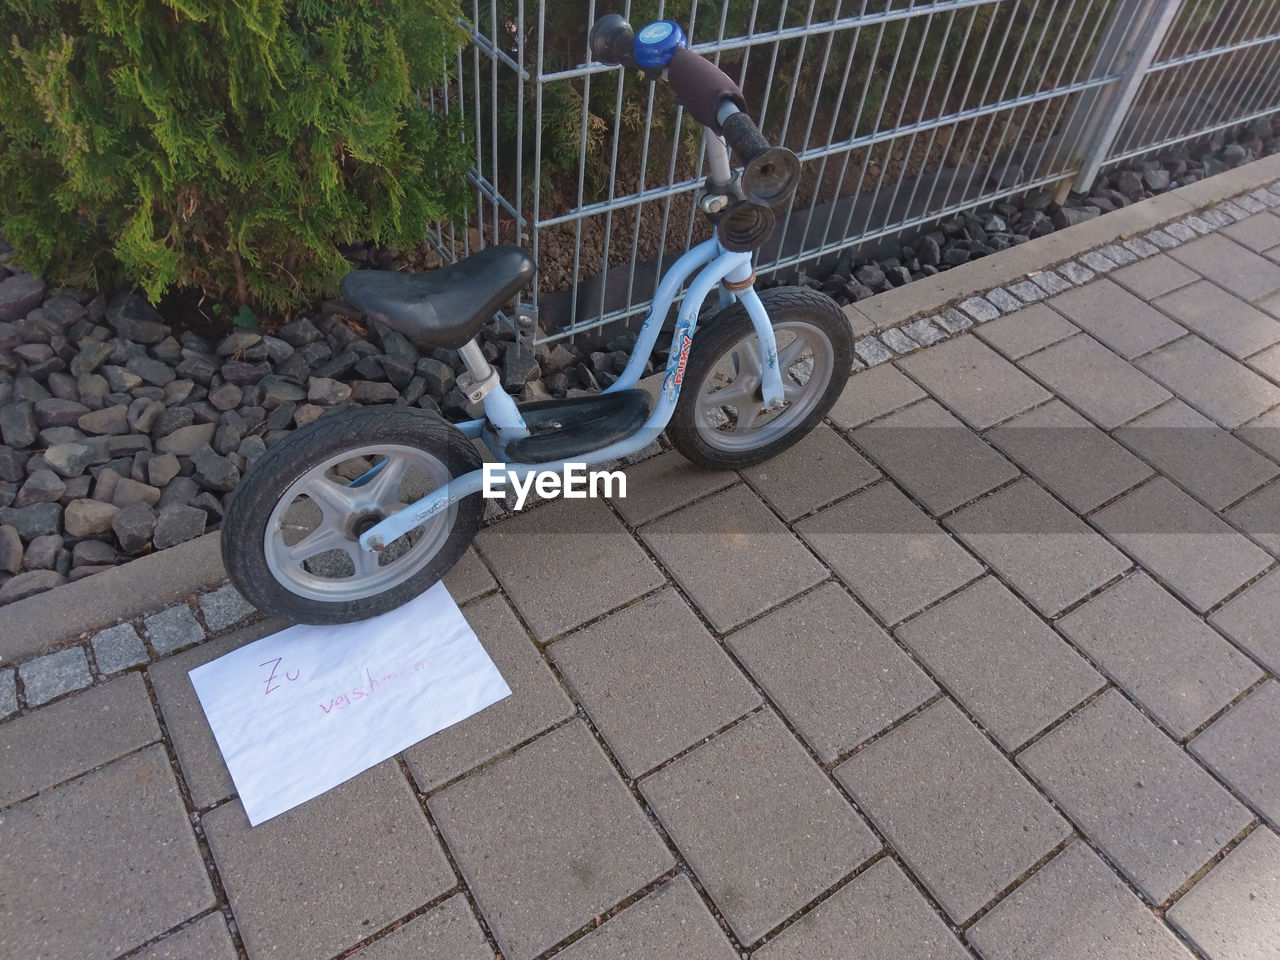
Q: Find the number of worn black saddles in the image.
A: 1